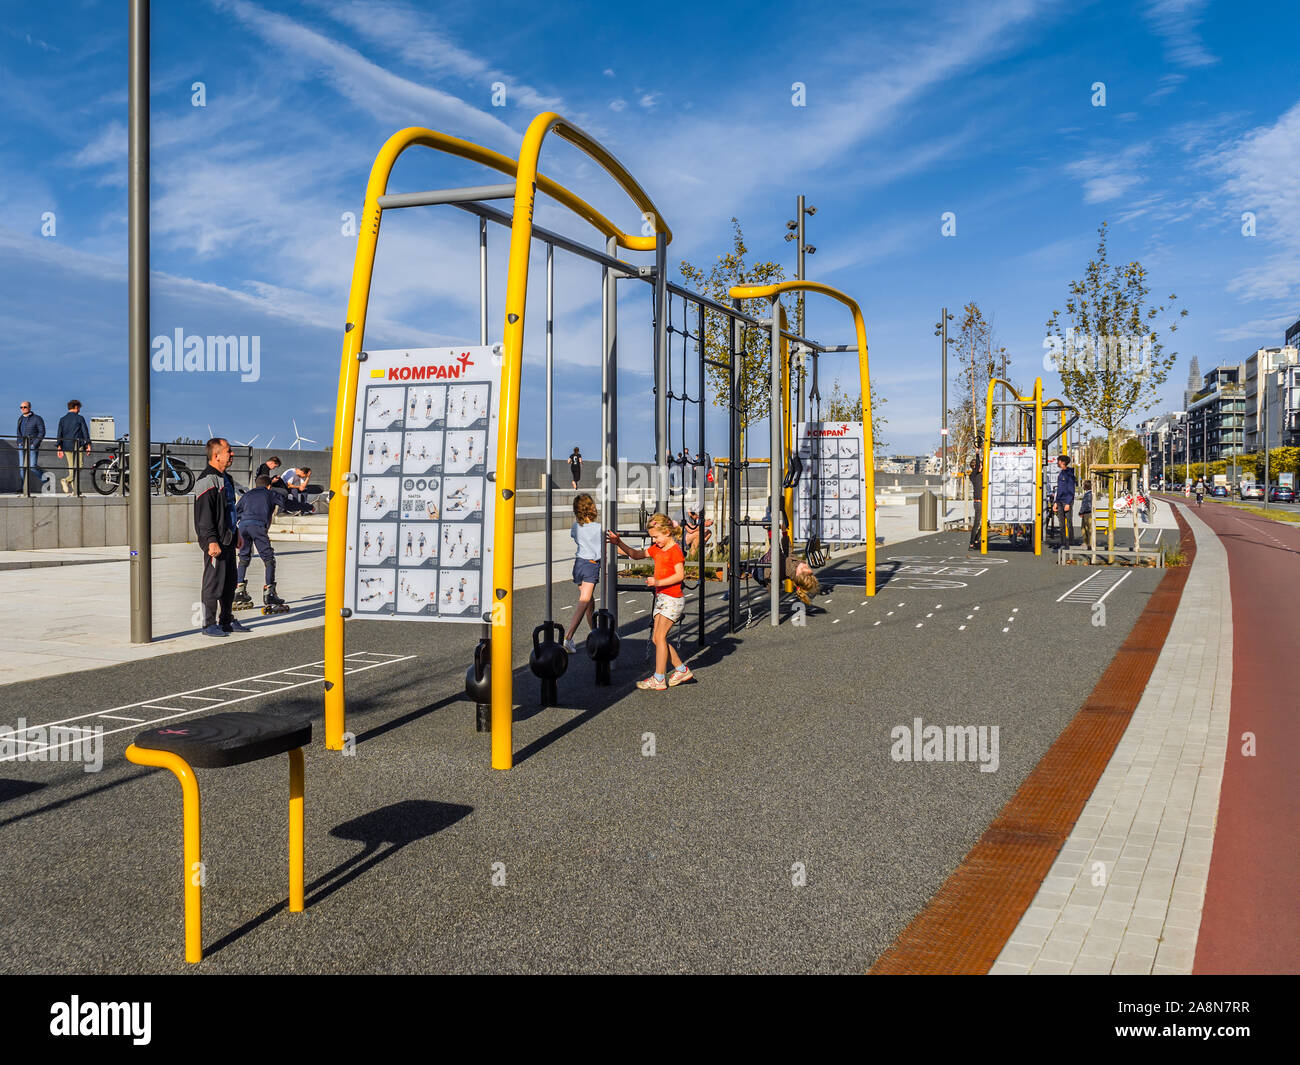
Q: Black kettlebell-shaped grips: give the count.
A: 3